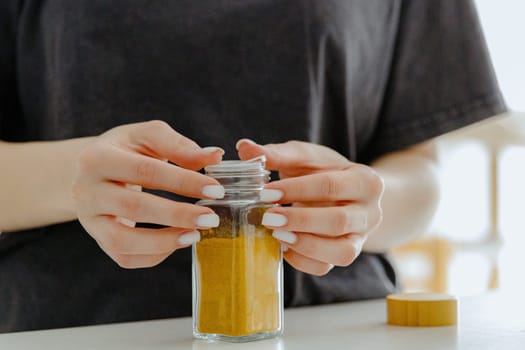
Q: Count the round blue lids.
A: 0